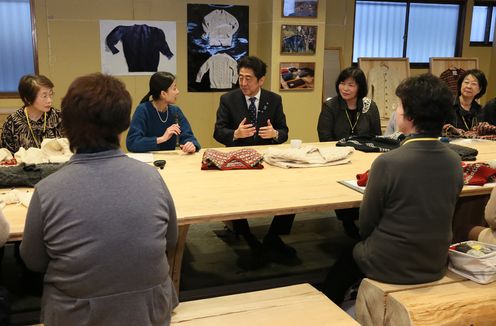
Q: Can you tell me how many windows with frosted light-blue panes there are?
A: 3